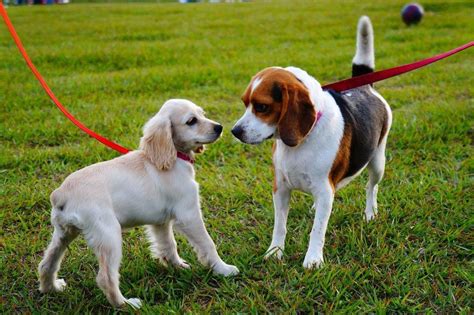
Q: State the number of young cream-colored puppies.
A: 1